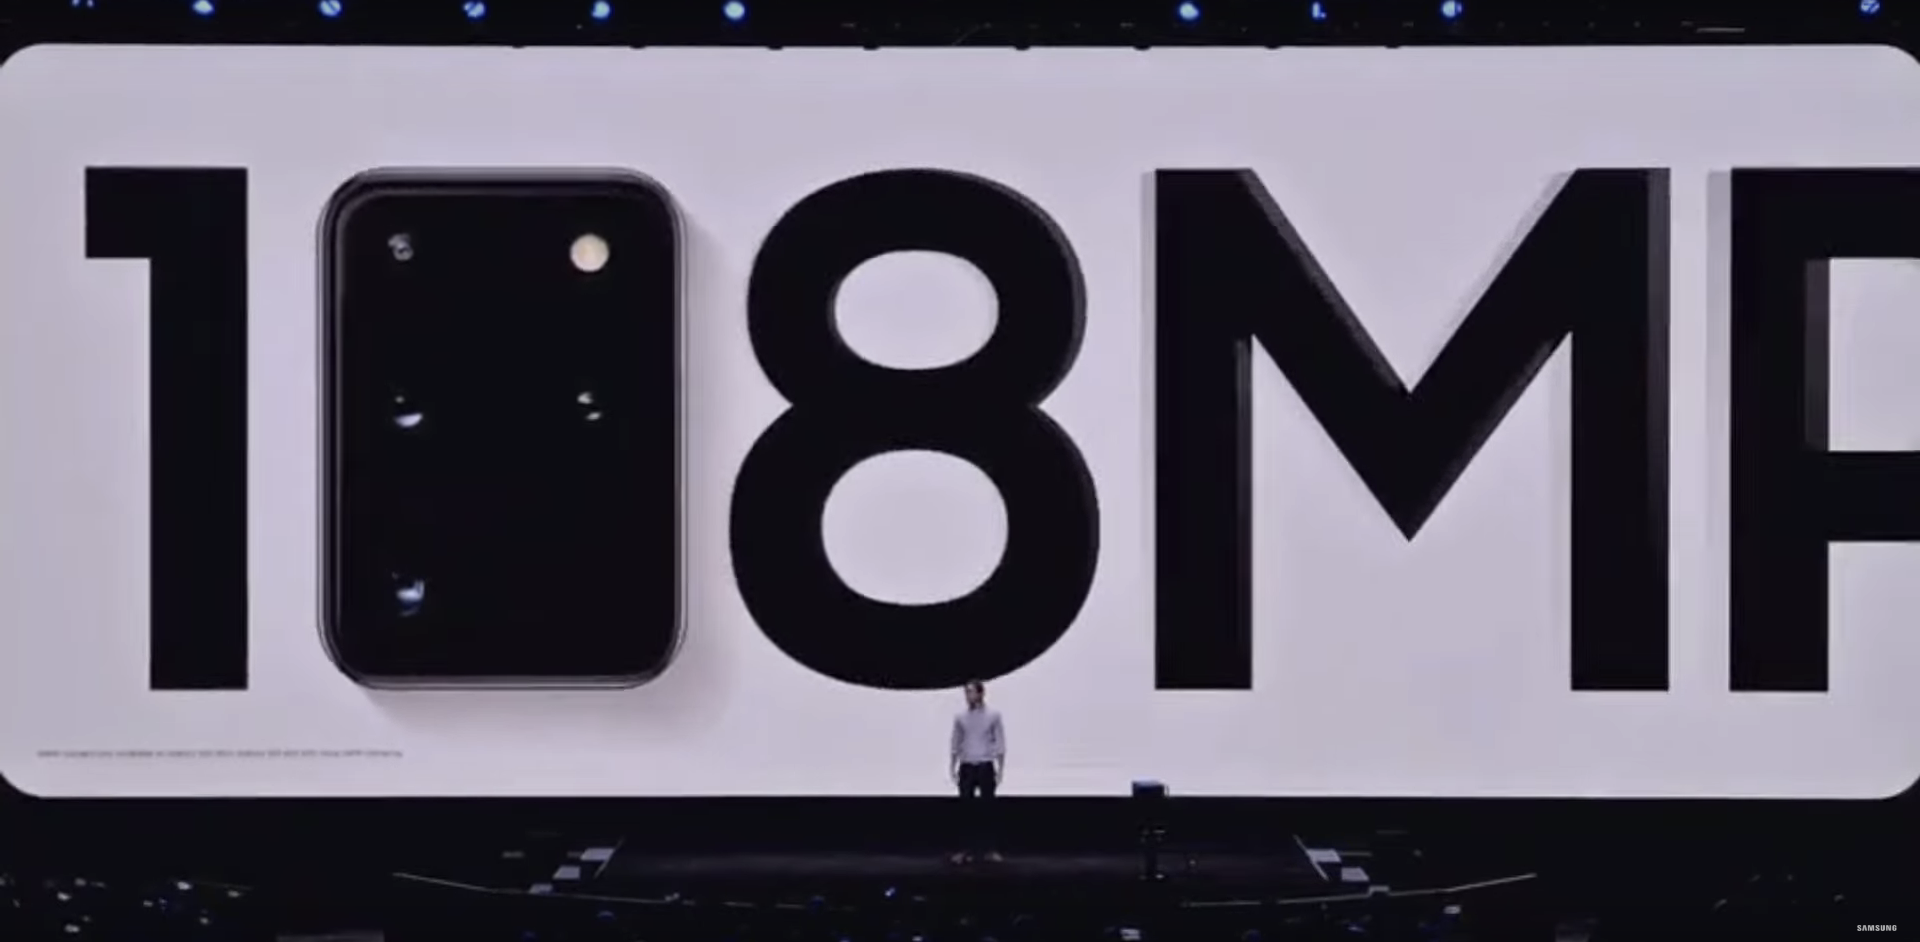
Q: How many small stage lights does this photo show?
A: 10